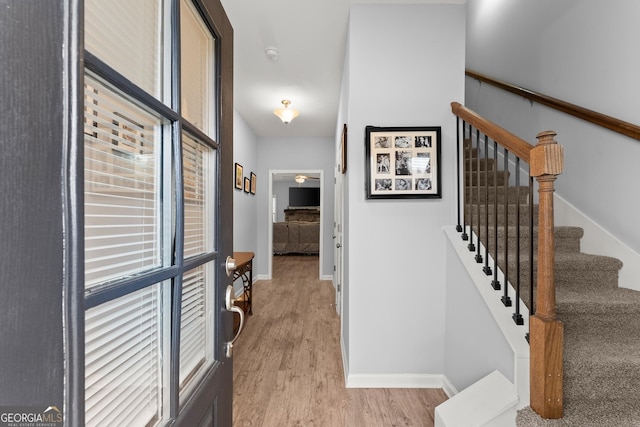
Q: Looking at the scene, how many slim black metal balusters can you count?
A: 9